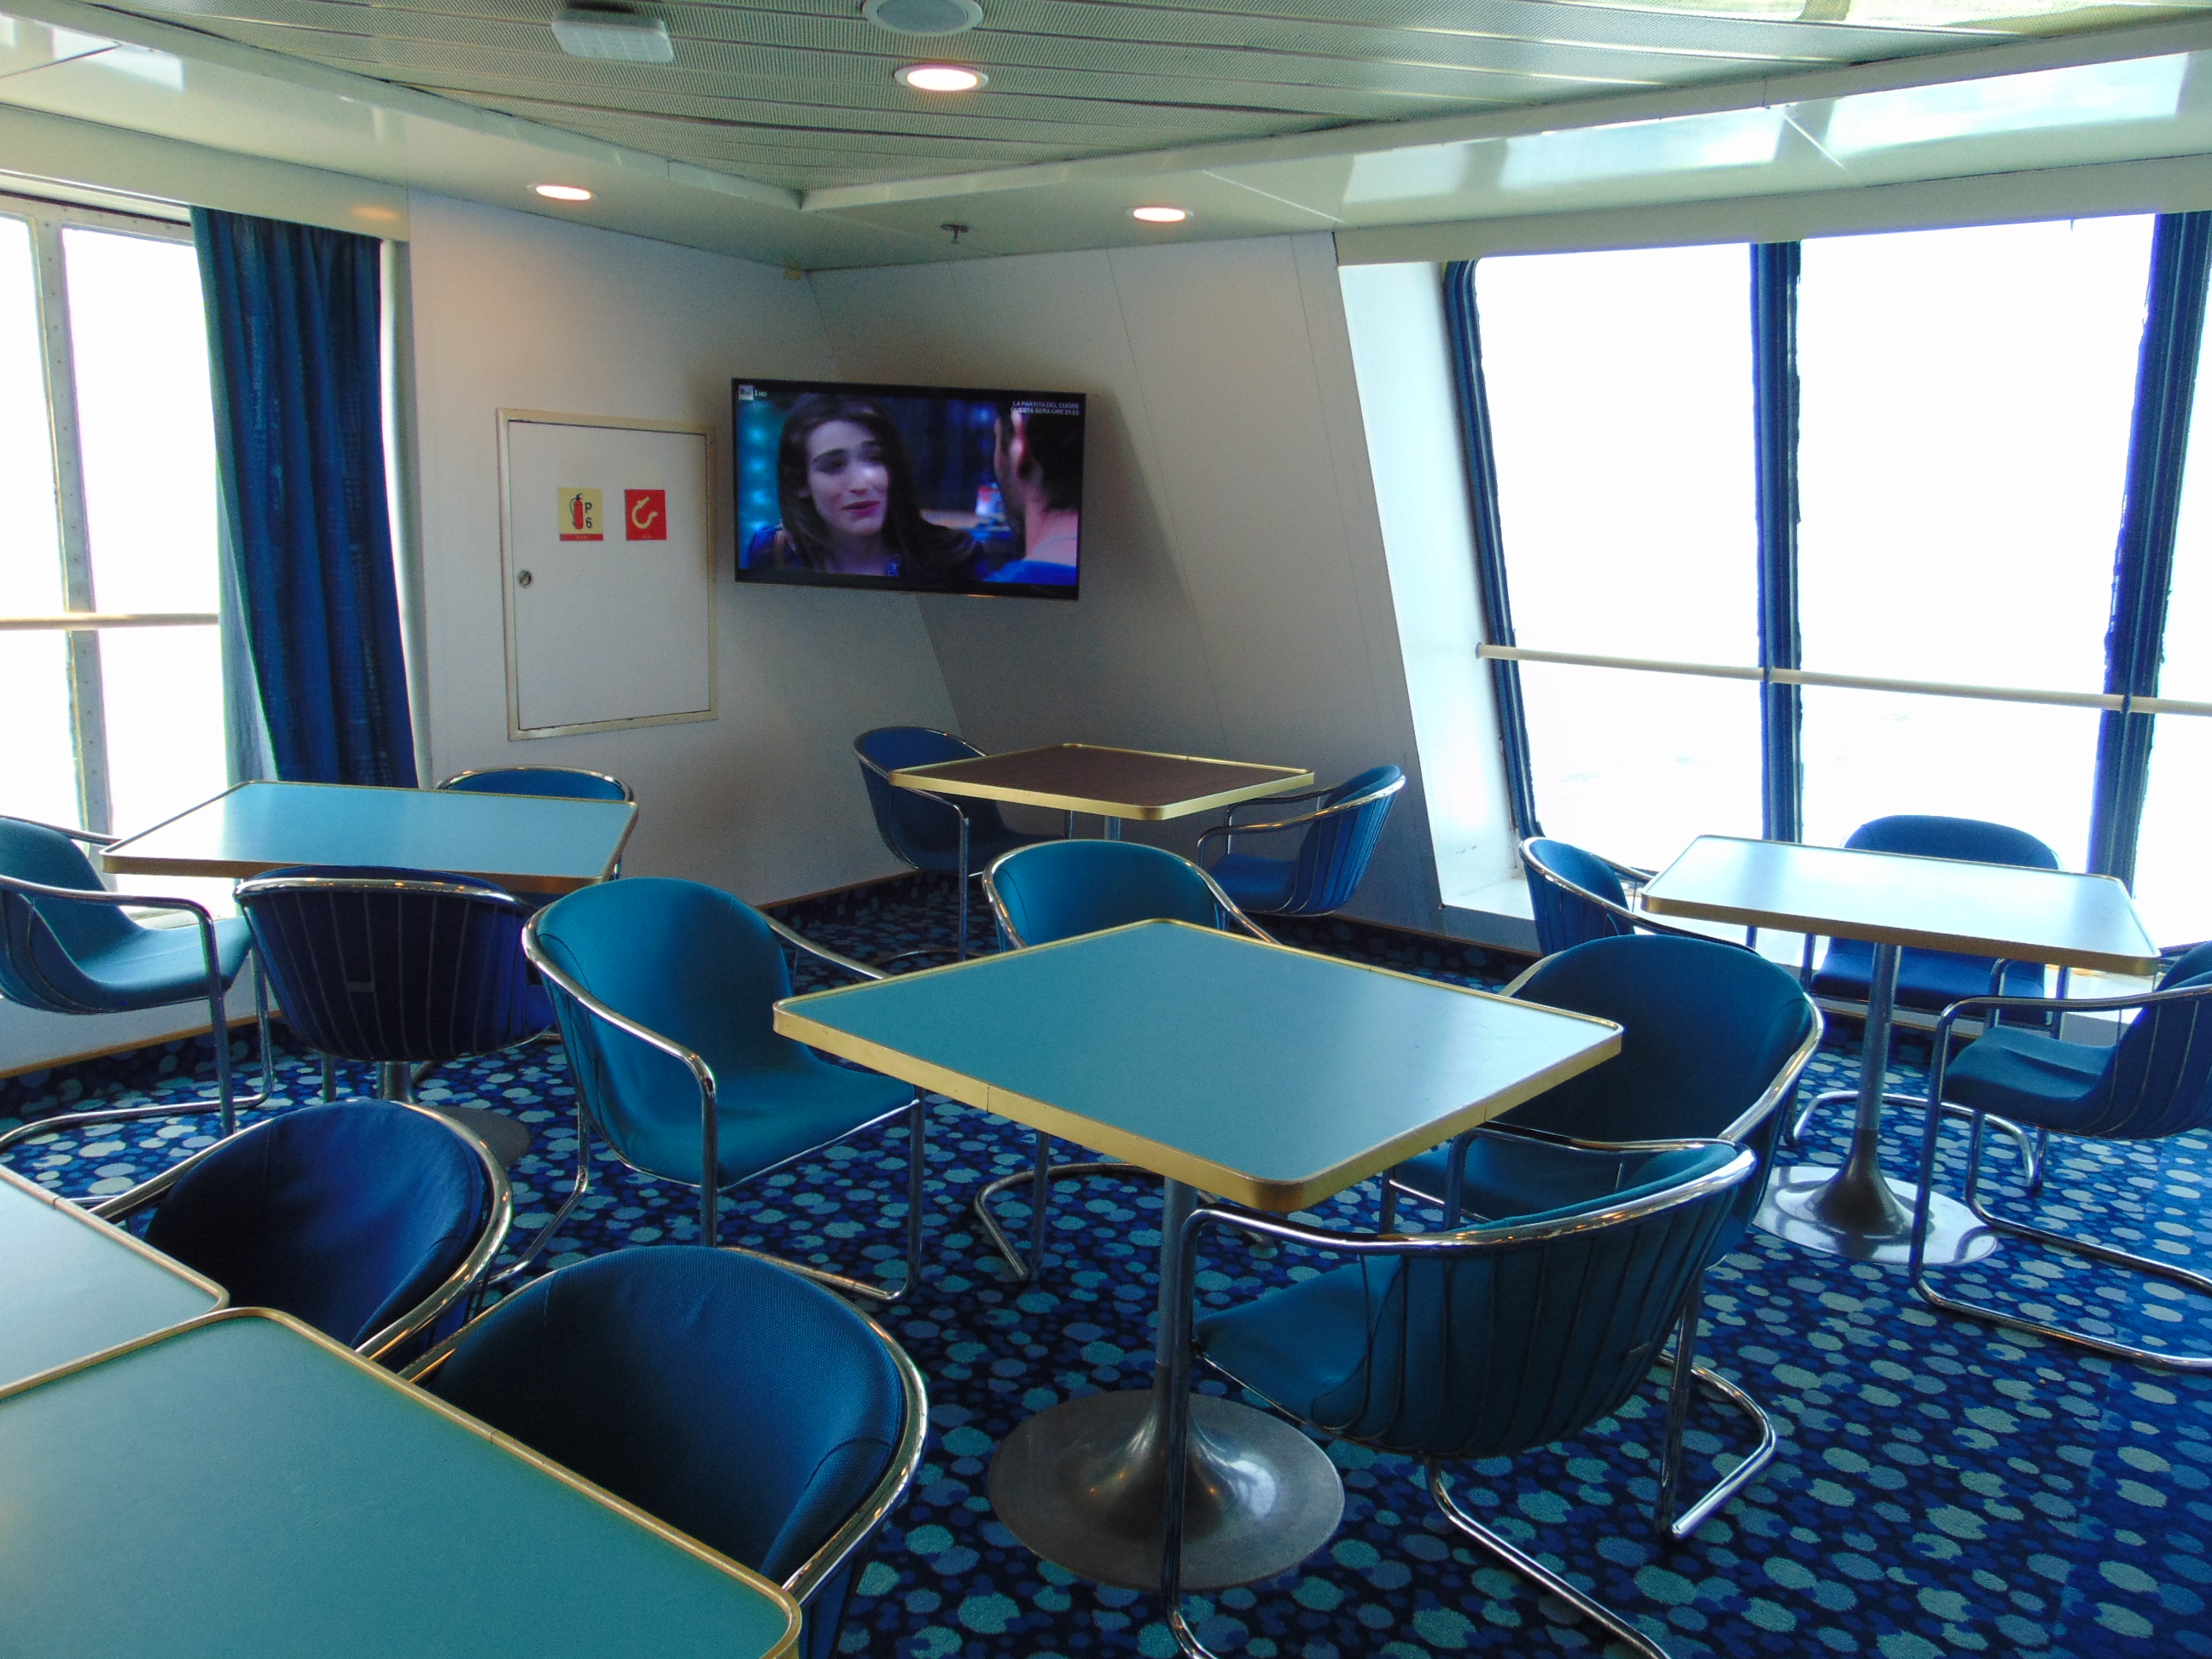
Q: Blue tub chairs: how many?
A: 14